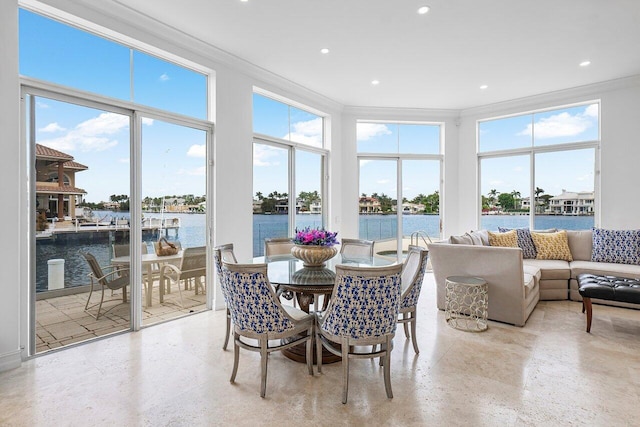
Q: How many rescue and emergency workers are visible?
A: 0